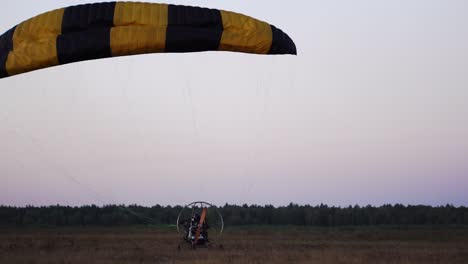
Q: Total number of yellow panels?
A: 3